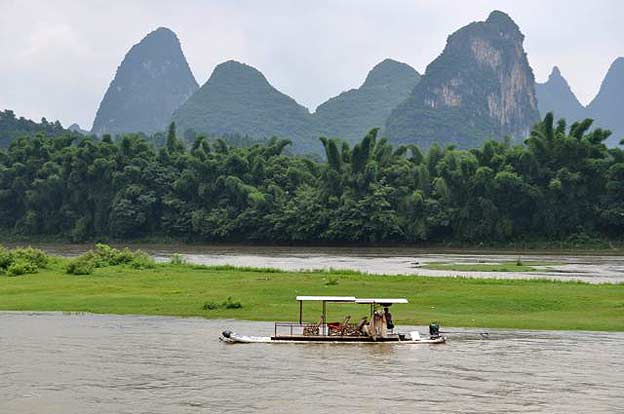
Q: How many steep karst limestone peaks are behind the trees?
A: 6